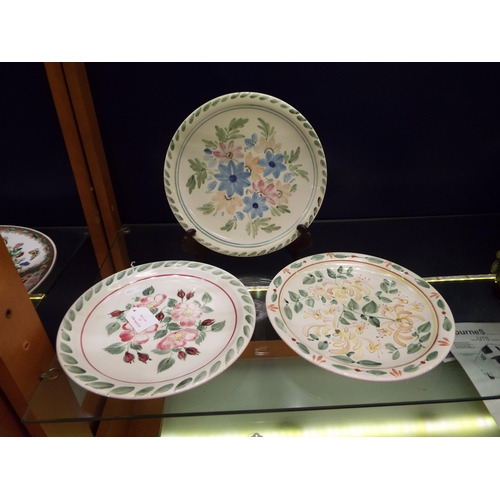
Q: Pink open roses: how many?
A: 4